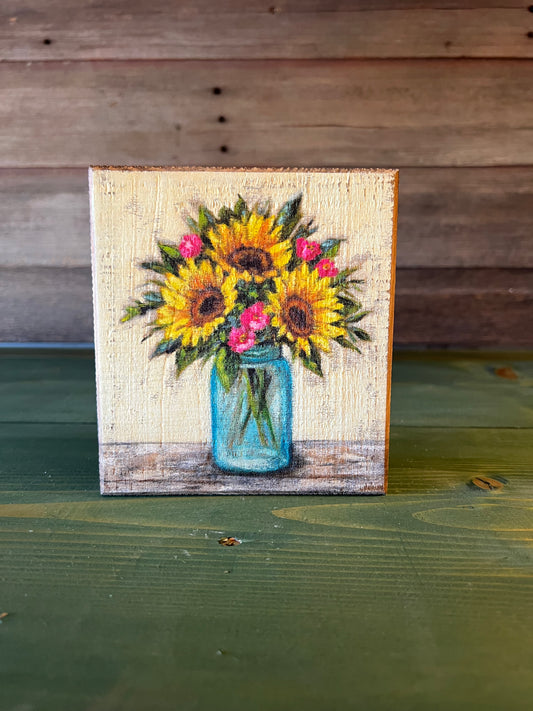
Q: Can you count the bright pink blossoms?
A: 5